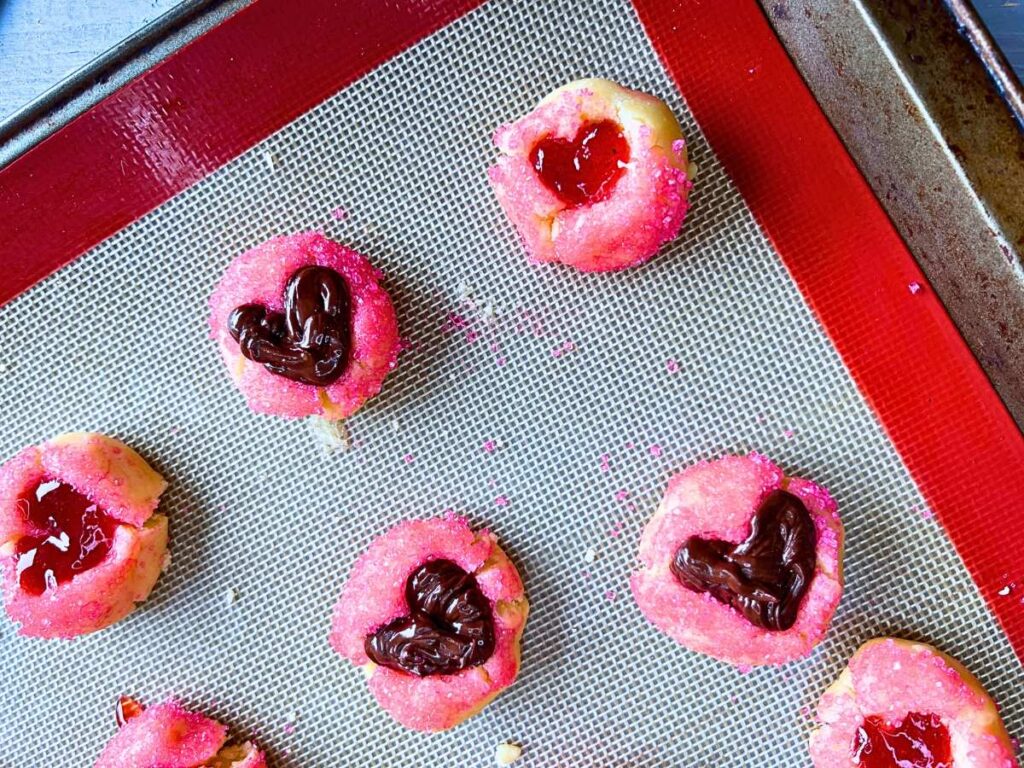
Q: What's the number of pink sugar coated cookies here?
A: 7